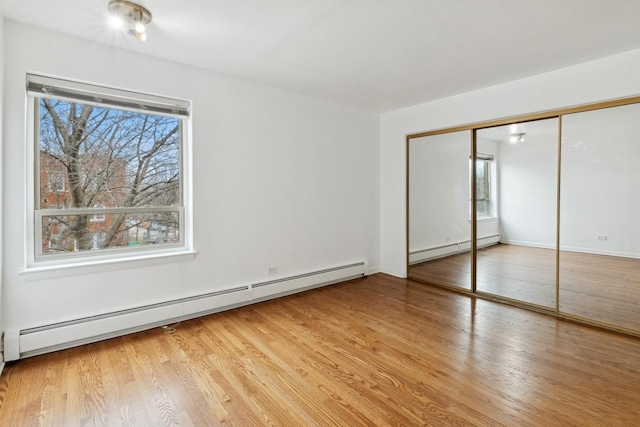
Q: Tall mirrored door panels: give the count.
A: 3